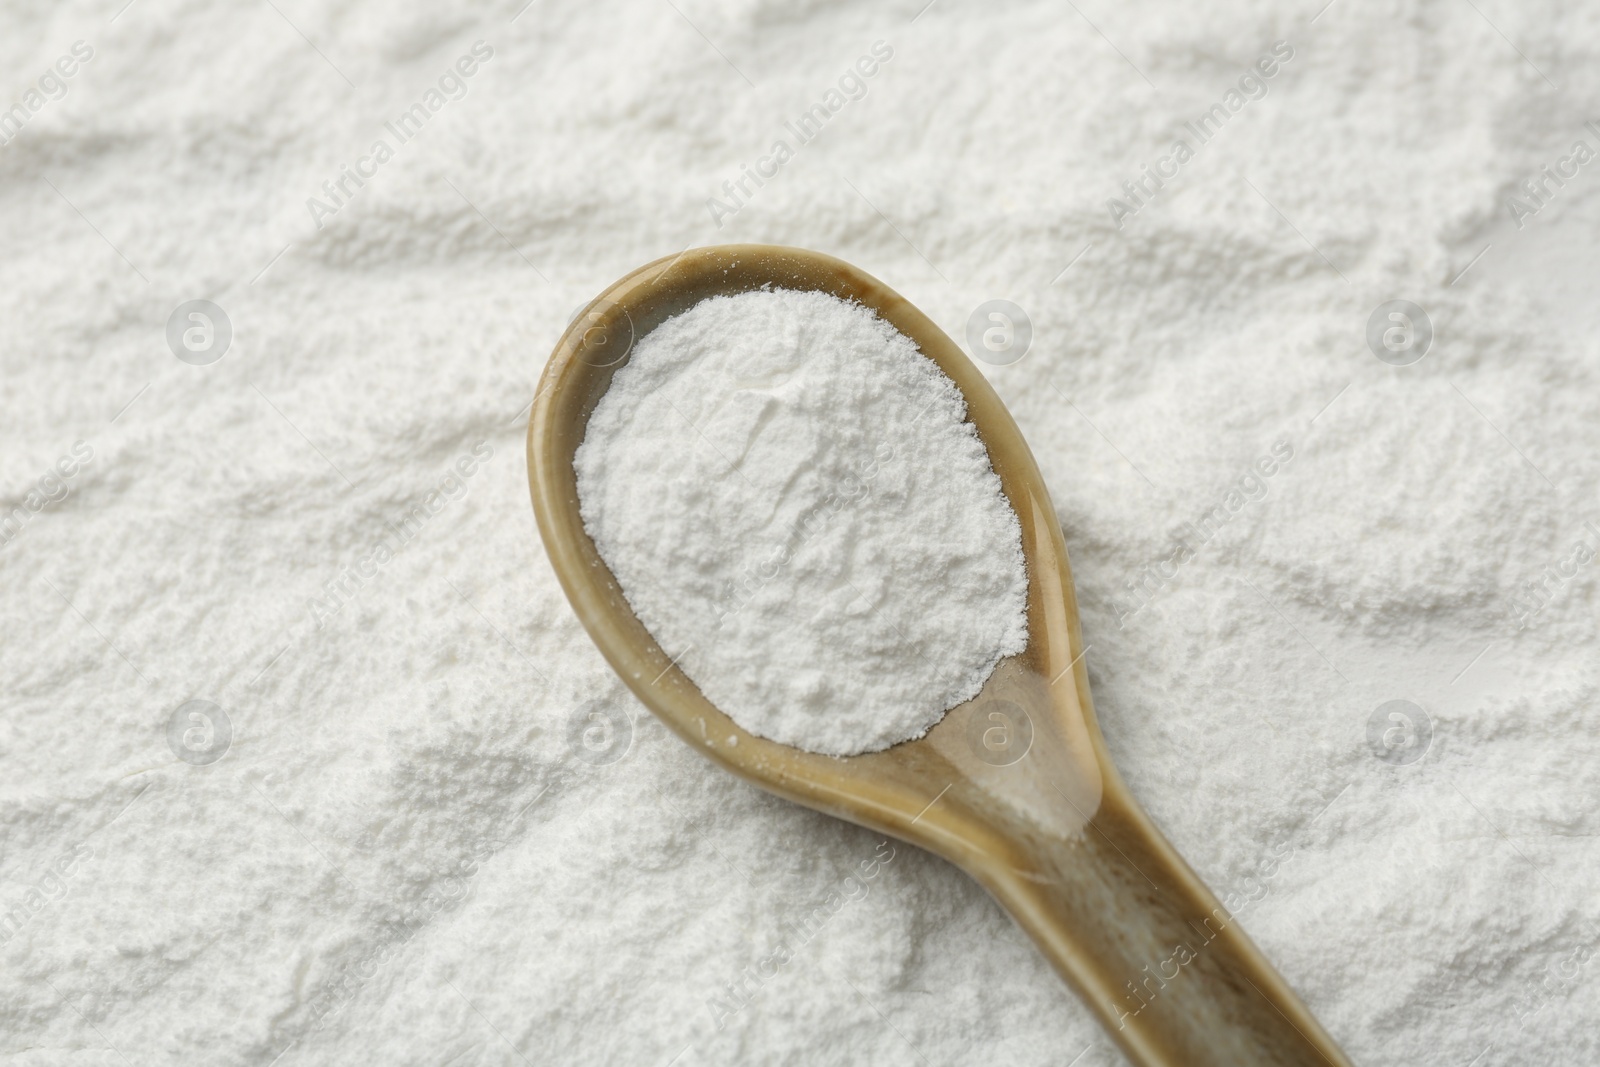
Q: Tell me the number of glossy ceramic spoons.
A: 1